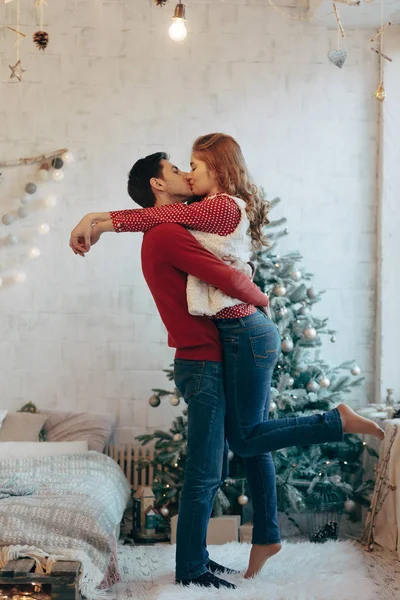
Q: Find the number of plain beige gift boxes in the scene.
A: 2